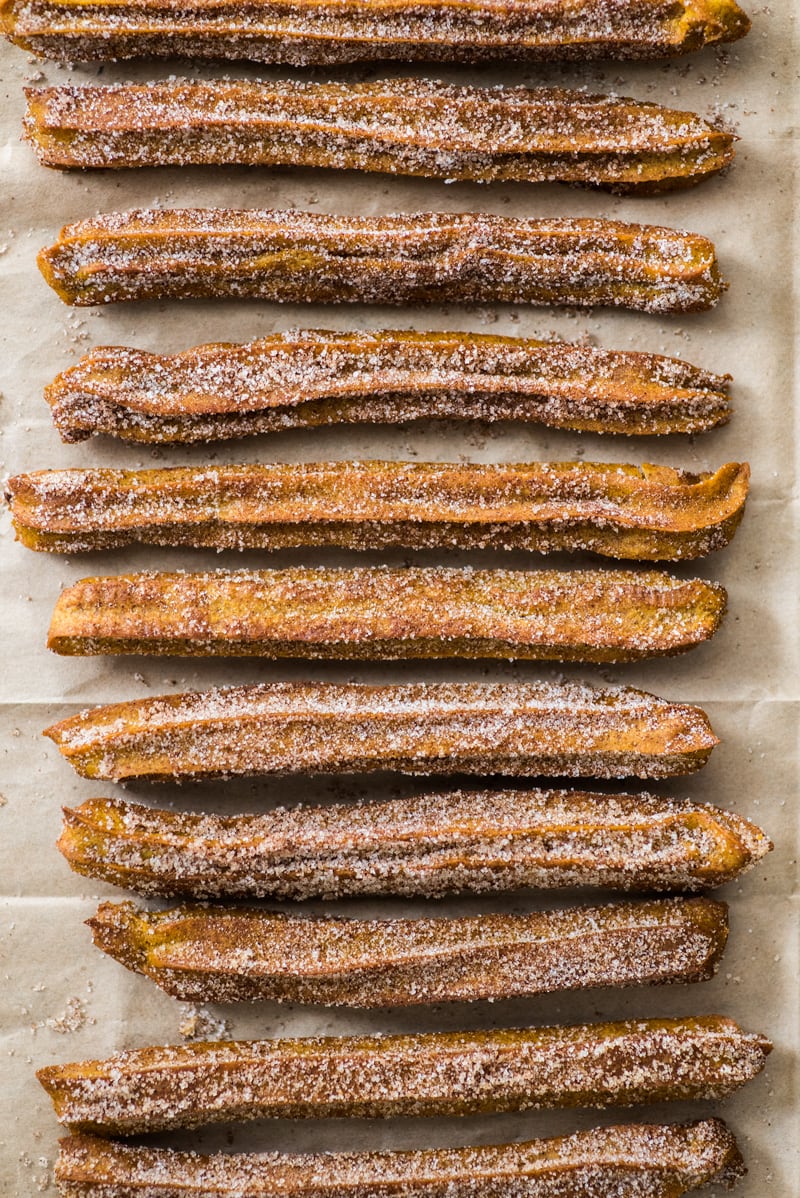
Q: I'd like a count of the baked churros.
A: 11